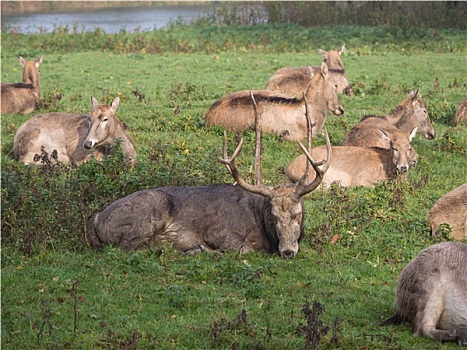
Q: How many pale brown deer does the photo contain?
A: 9